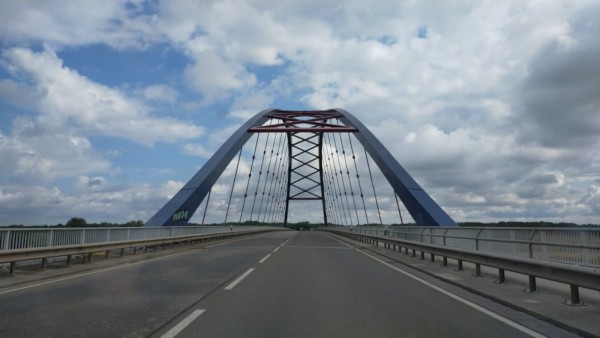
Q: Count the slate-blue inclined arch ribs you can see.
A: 2